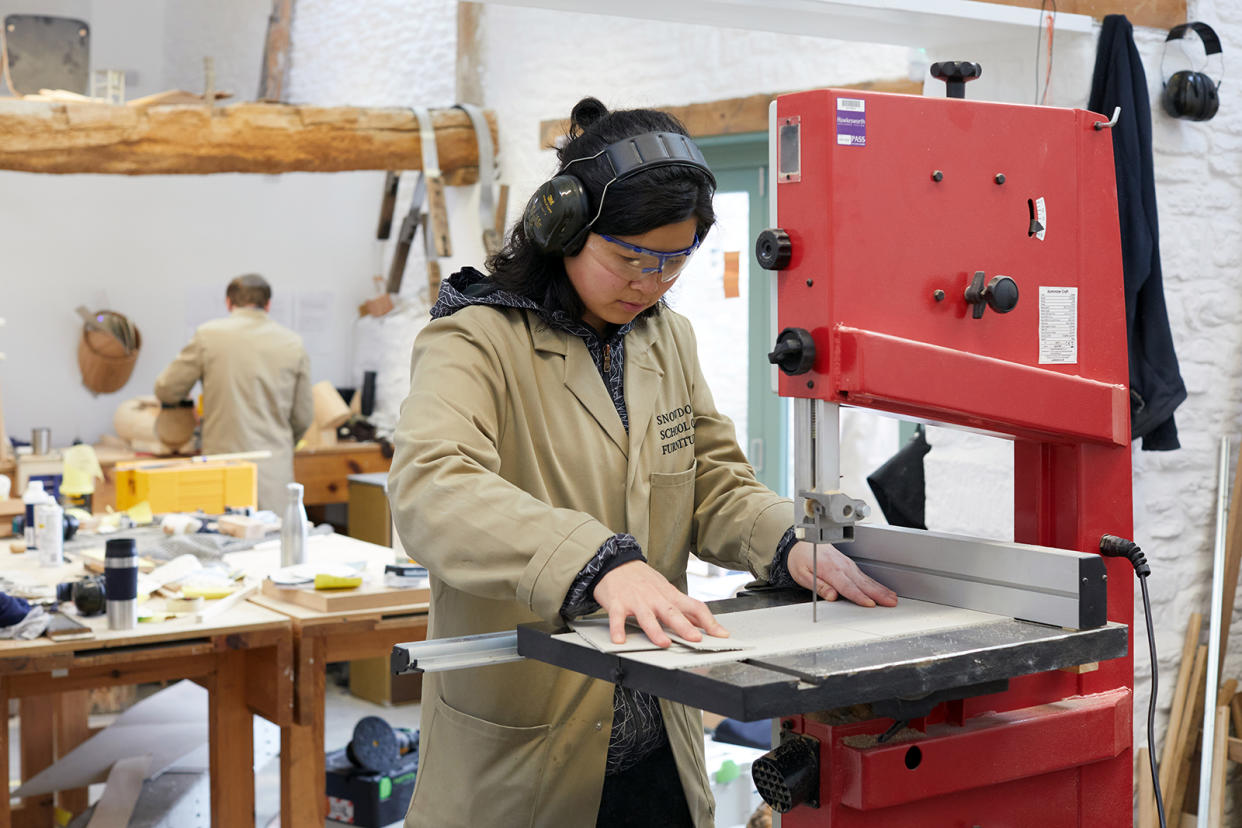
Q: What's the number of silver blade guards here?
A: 1